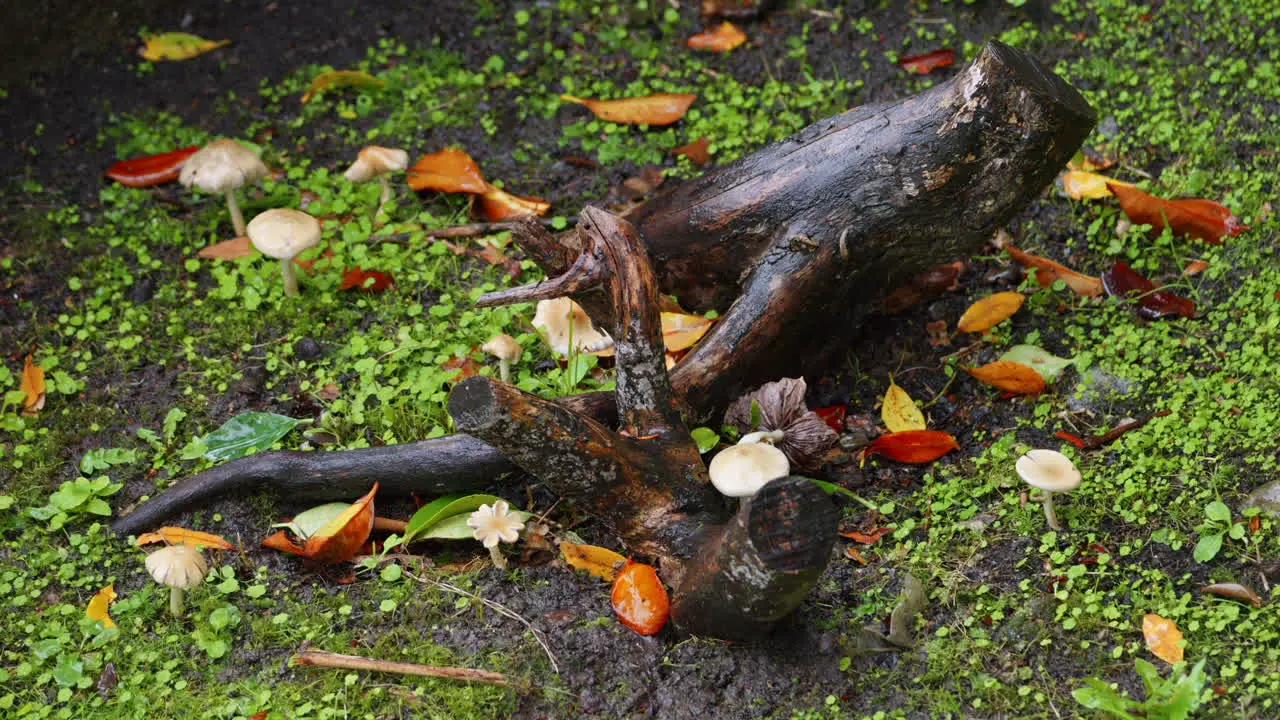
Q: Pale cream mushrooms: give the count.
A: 9